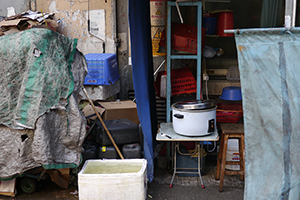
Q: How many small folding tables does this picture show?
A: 1